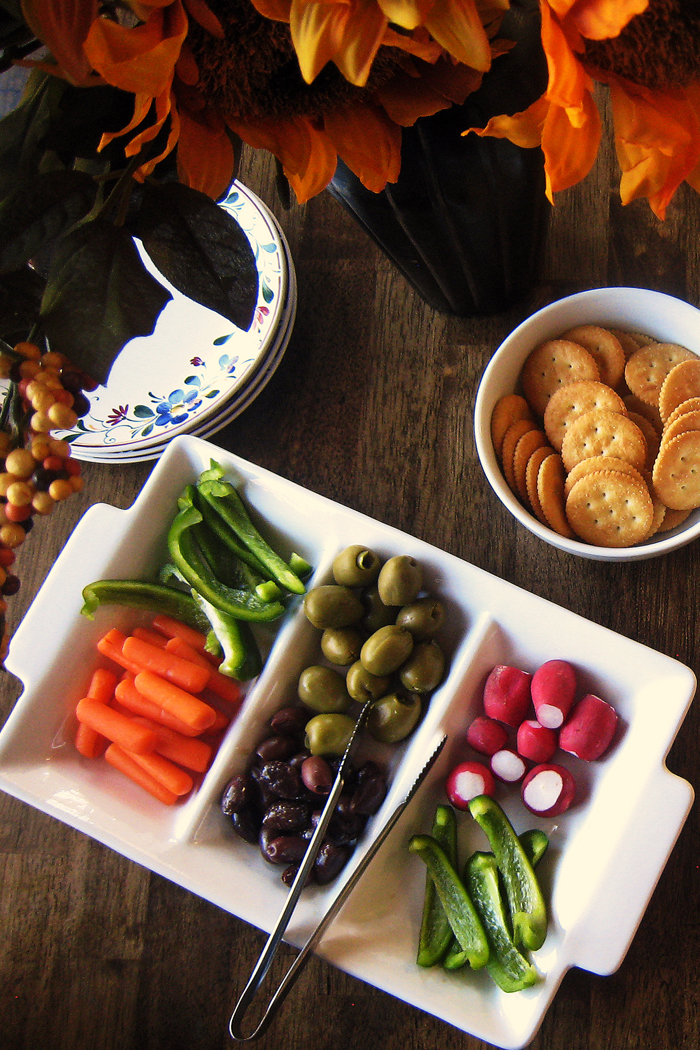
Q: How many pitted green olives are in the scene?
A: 12